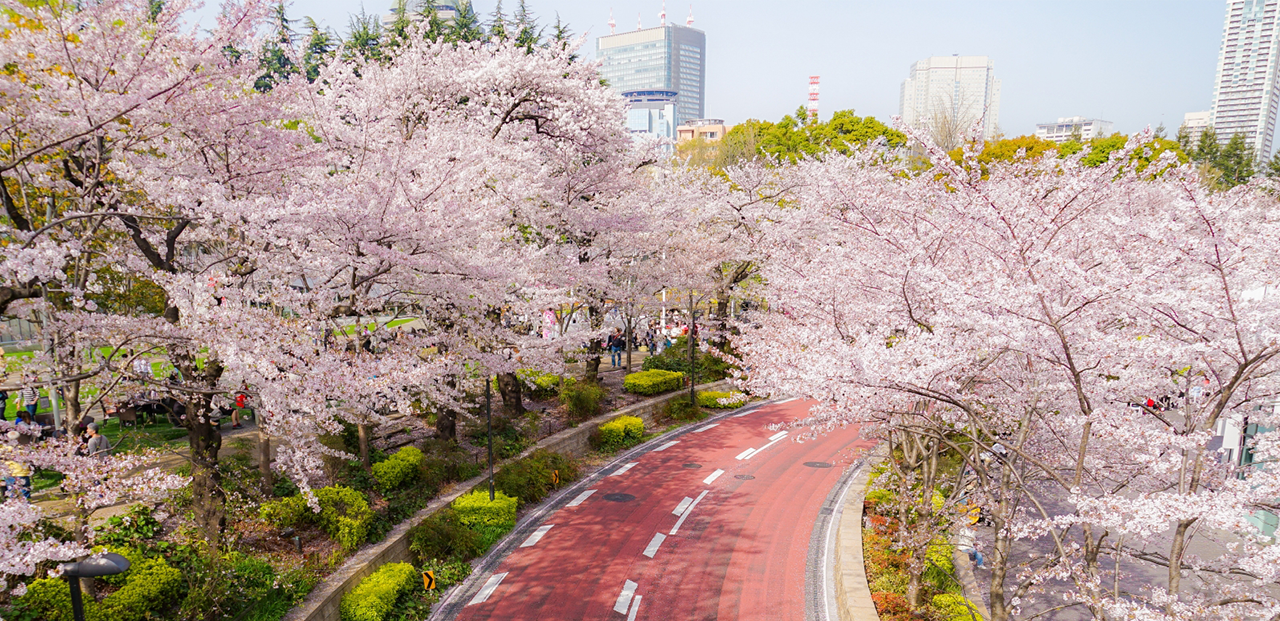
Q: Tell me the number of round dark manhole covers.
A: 4